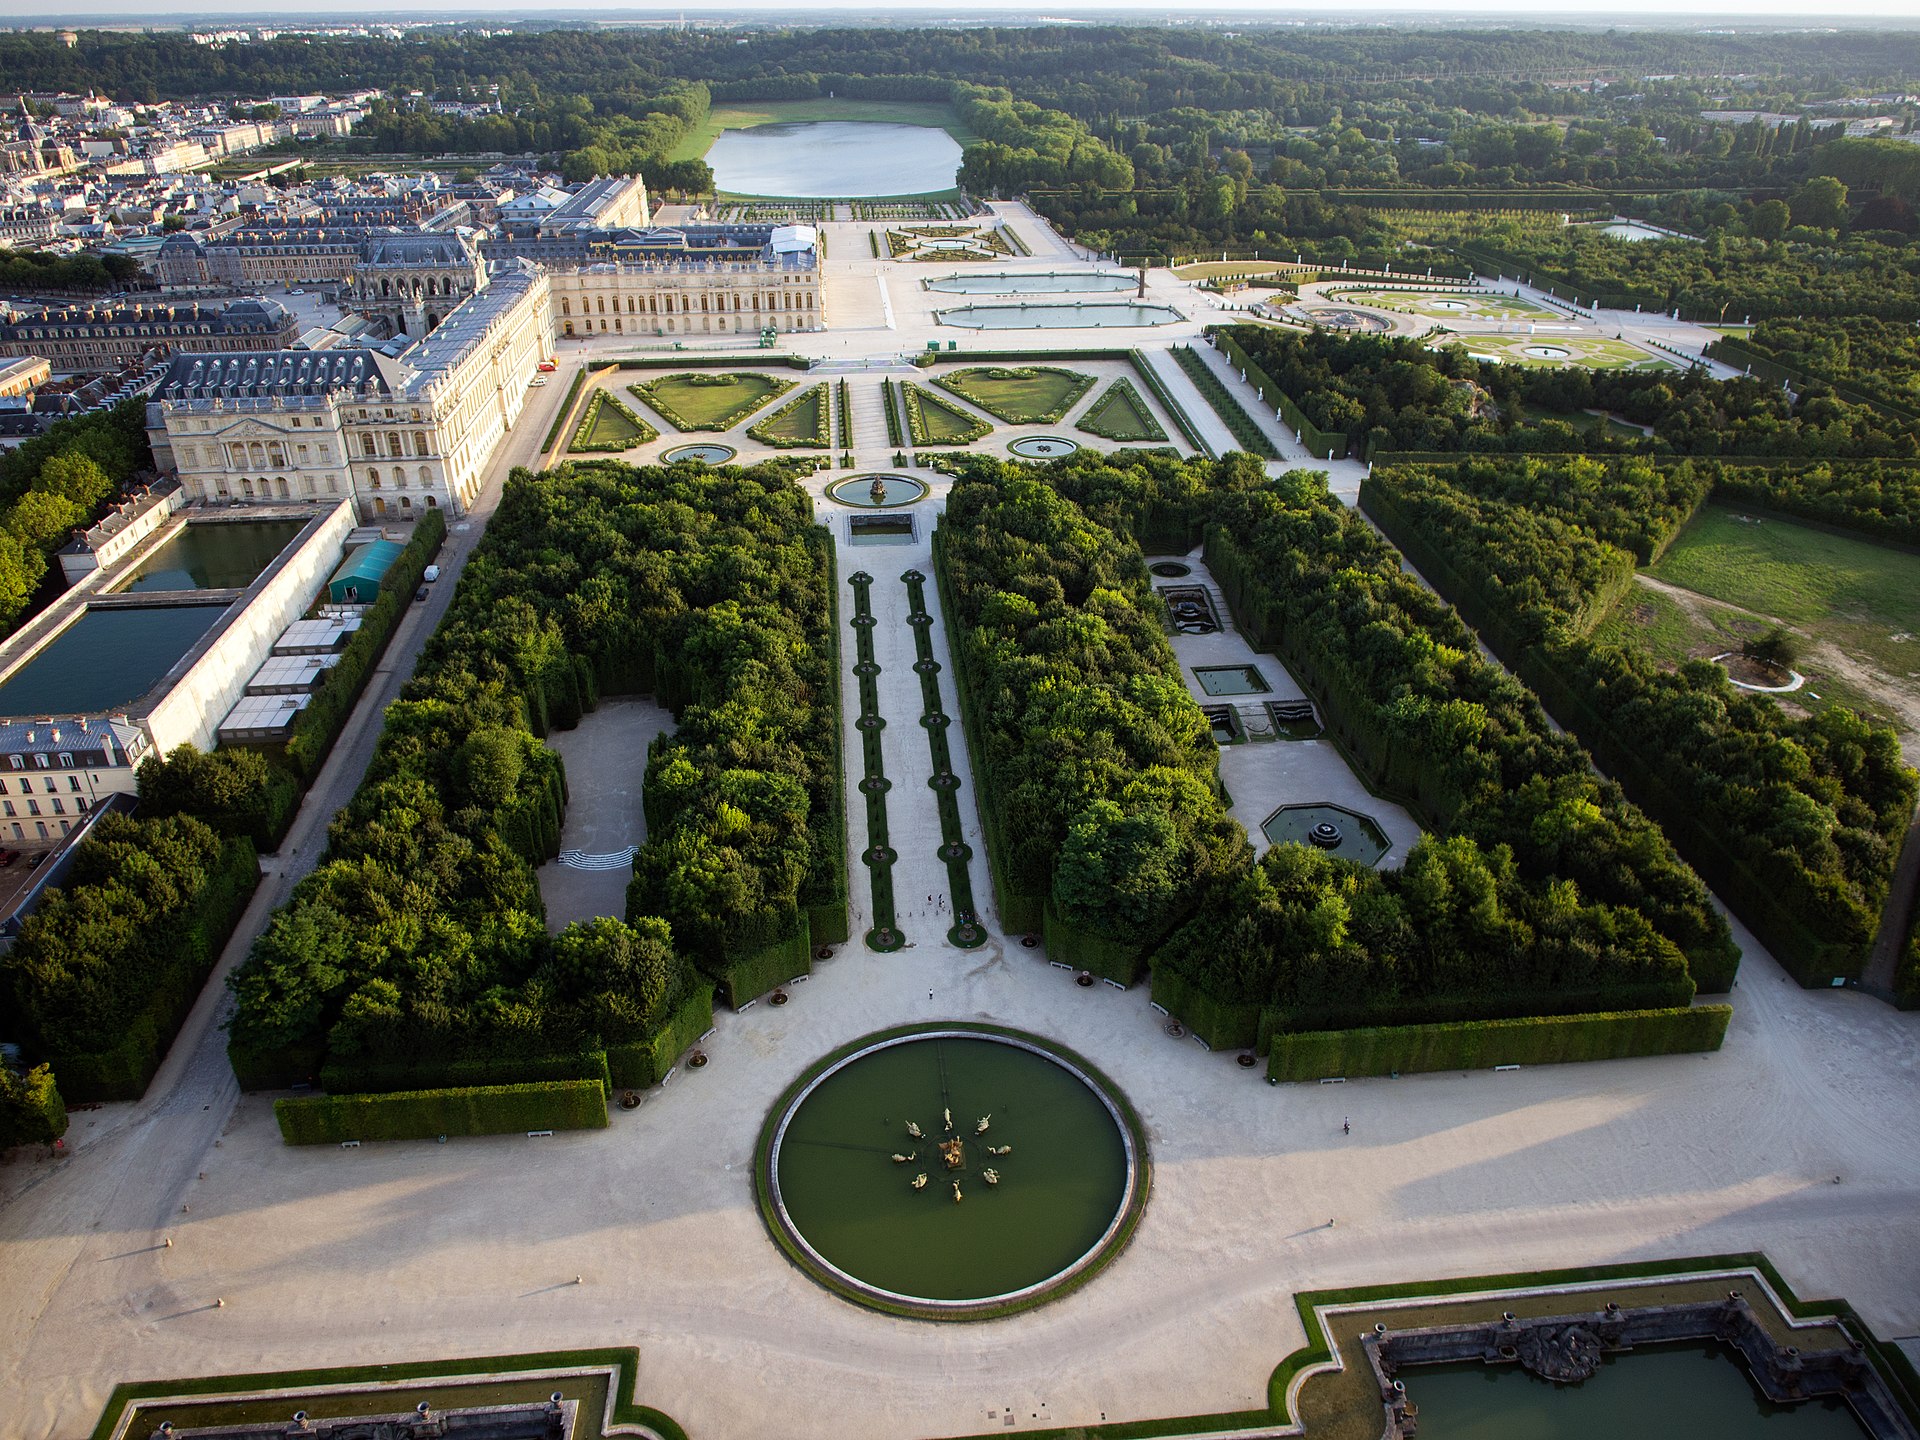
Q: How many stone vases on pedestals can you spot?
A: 11